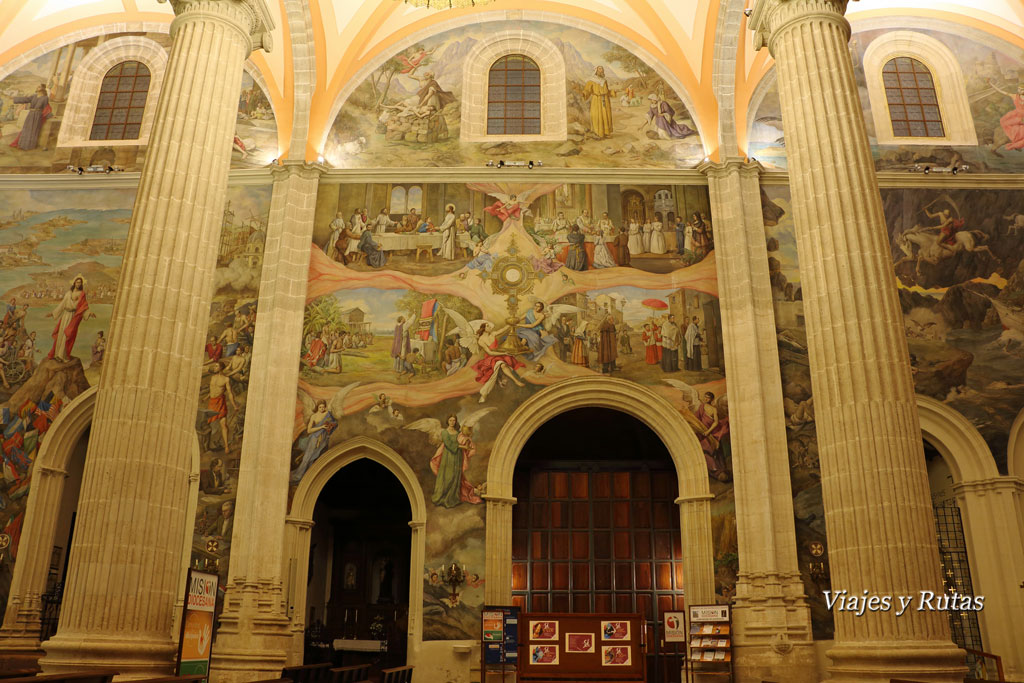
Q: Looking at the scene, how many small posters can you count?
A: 5